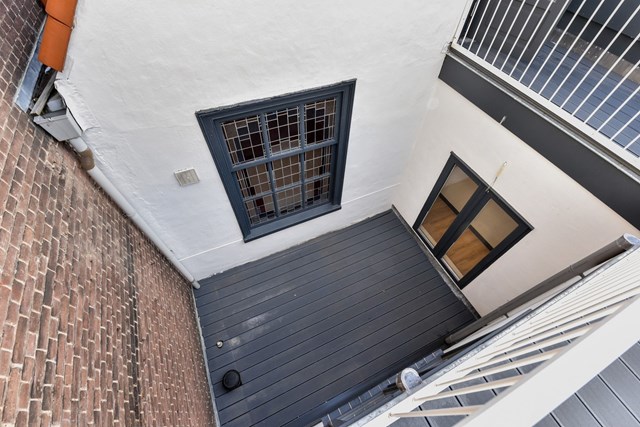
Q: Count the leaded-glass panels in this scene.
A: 9